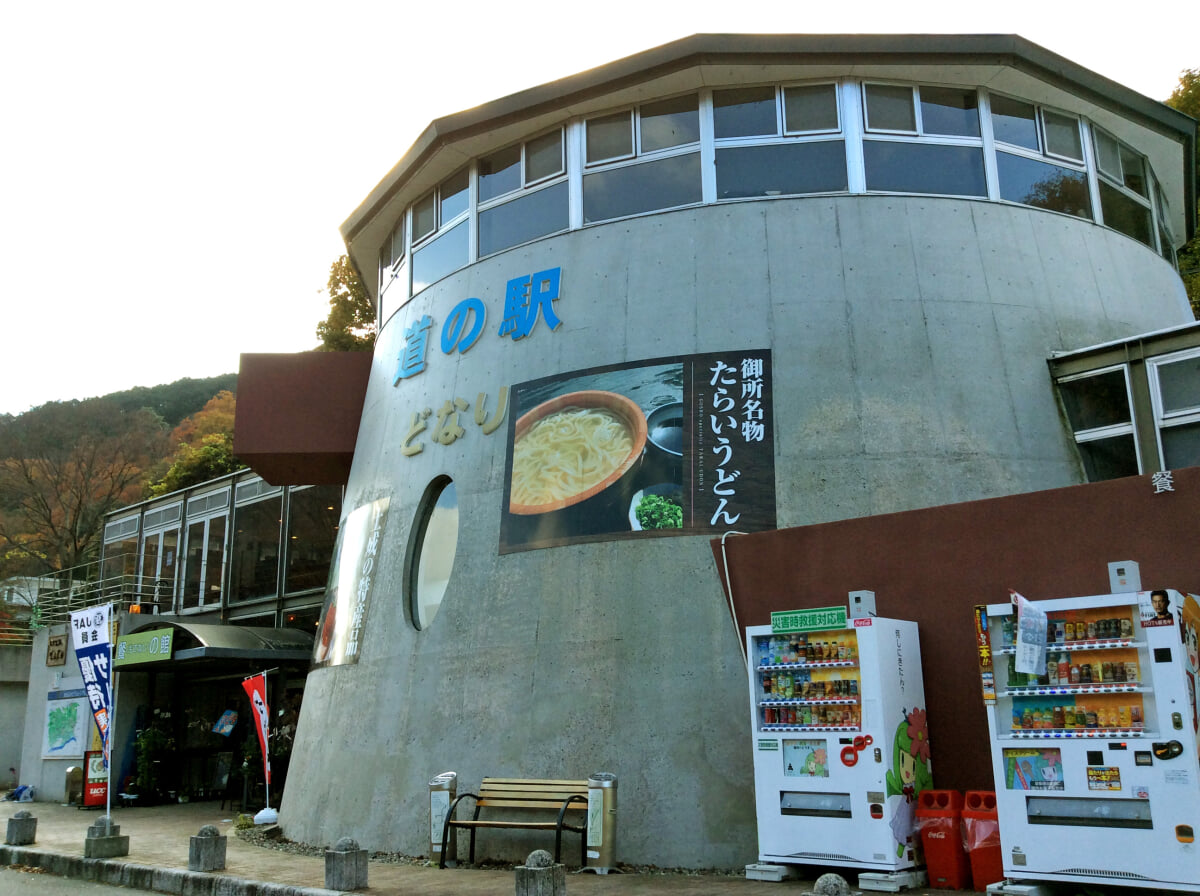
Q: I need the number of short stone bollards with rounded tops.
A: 6